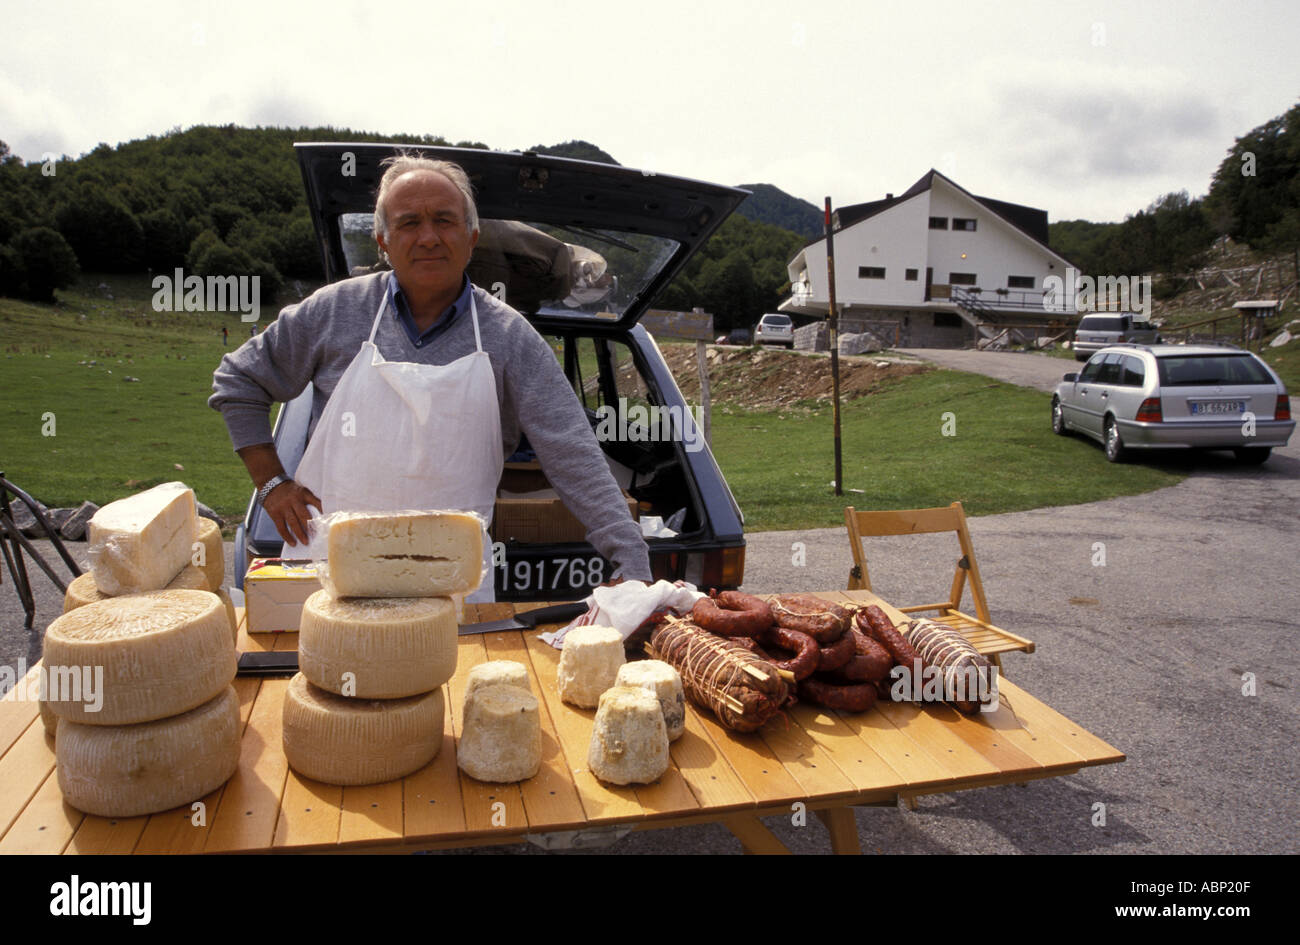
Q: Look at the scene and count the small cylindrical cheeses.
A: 5